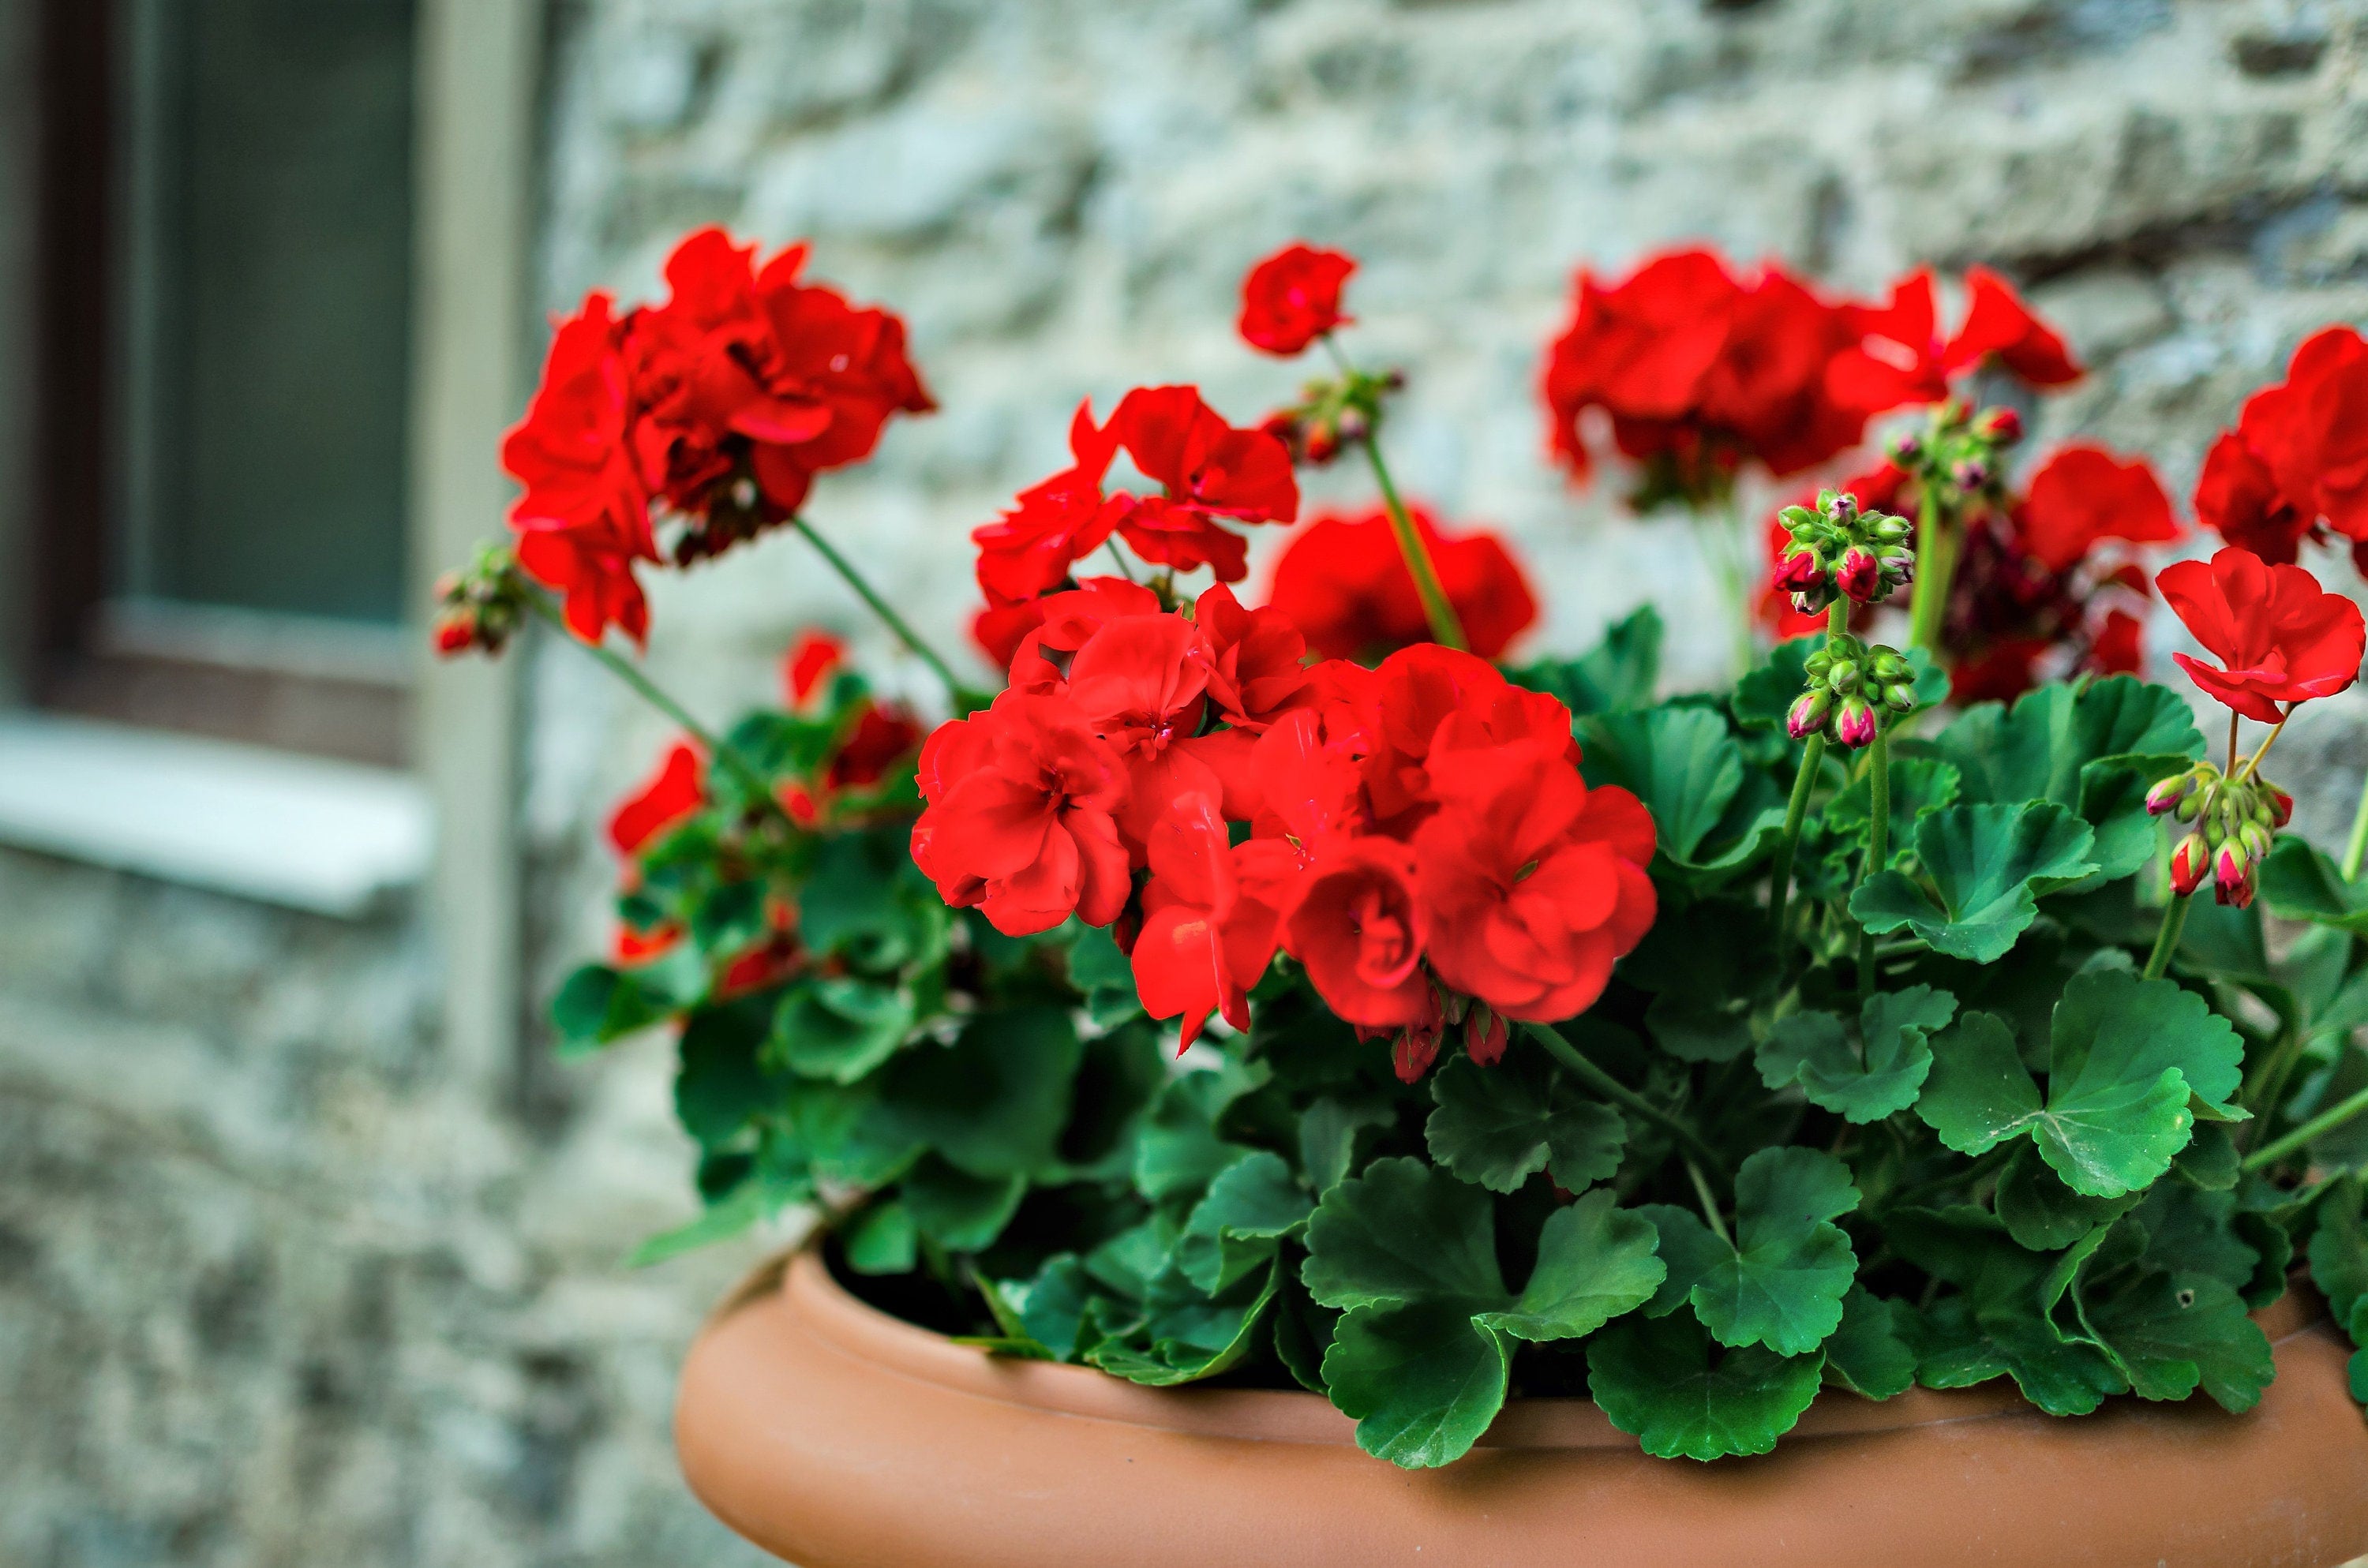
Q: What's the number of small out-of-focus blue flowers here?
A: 0